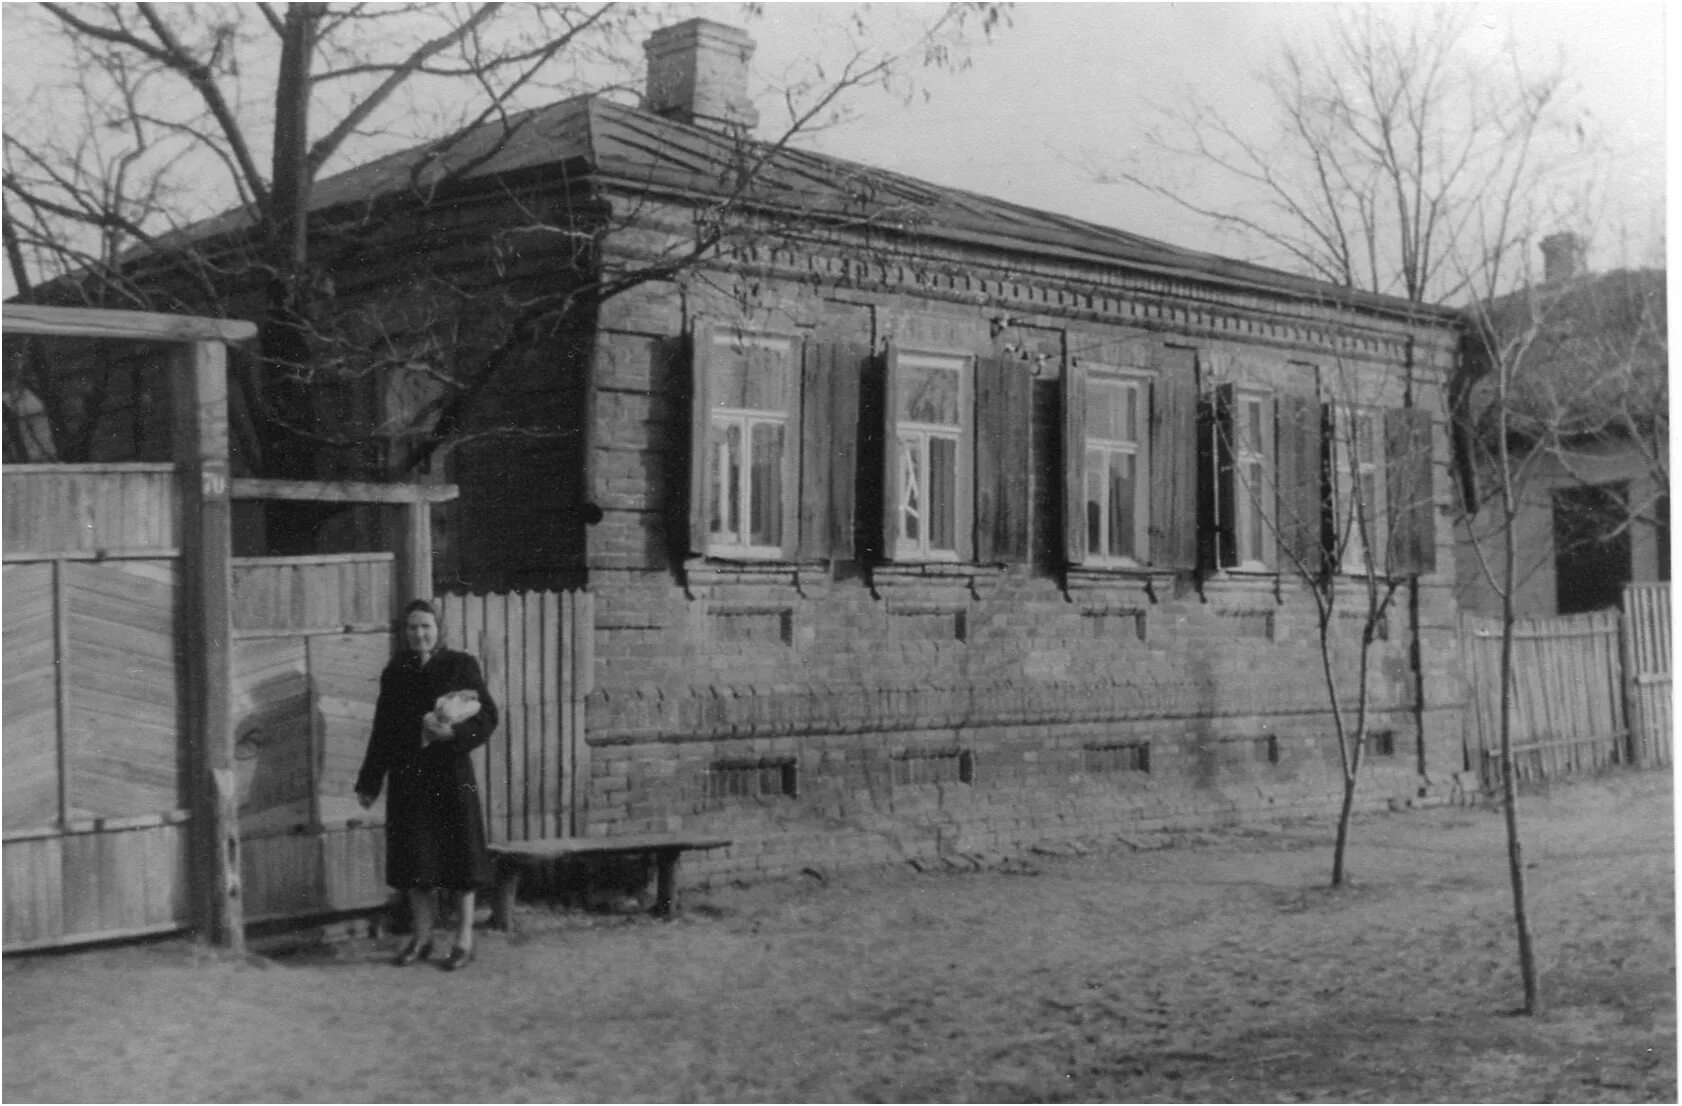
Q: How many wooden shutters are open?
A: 10